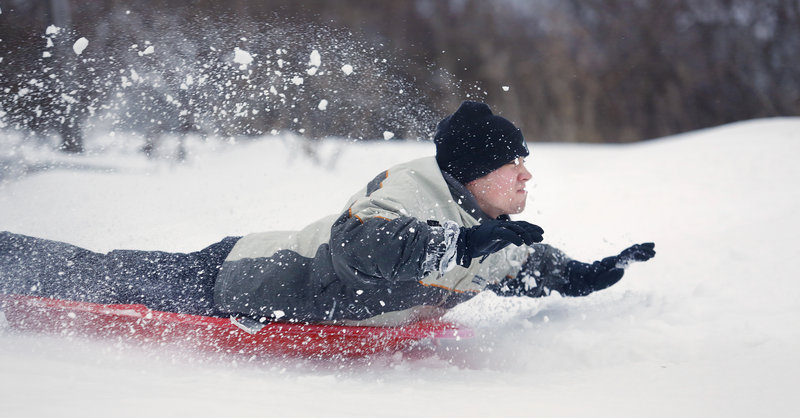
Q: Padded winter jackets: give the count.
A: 1